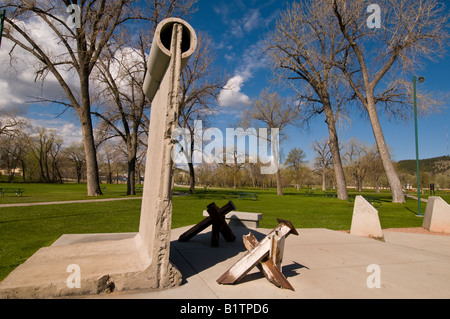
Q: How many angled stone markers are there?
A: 2